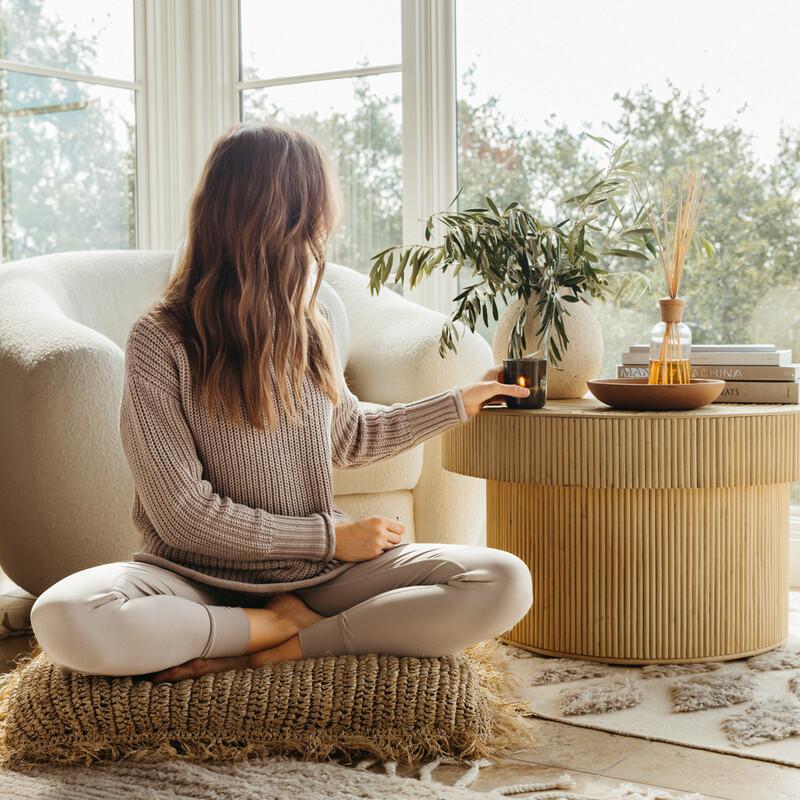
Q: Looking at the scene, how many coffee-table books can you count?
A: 4